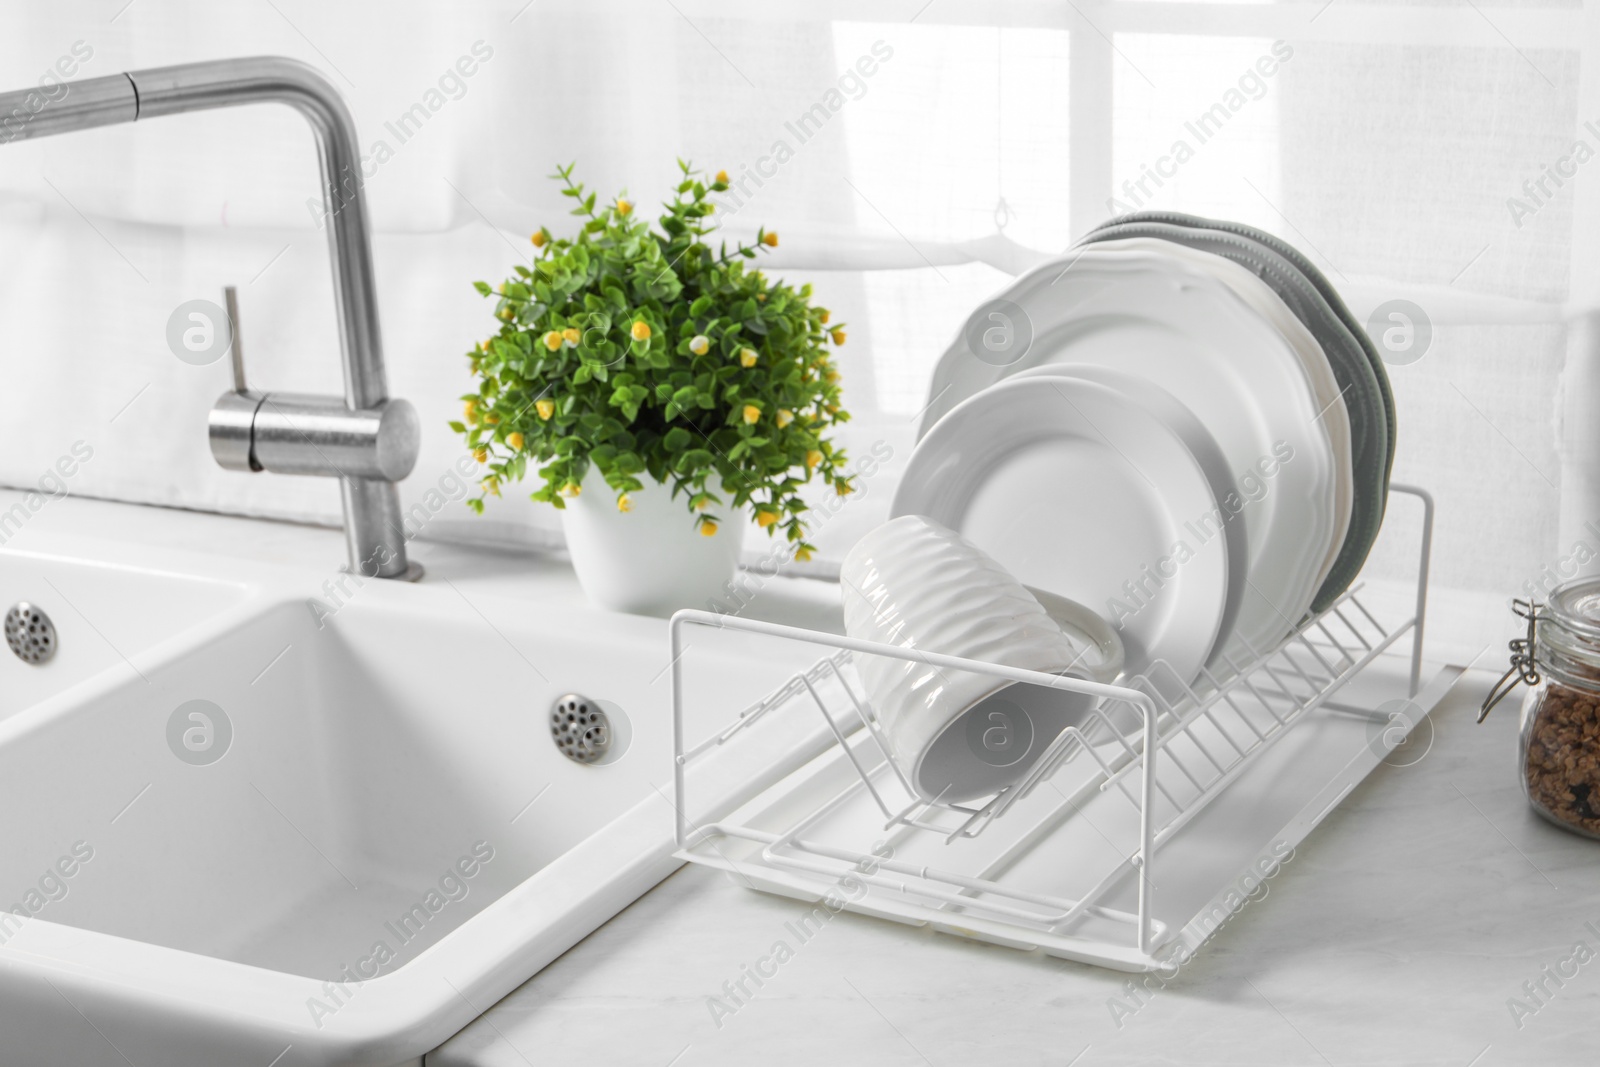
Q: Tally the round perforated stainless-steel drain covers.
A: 2